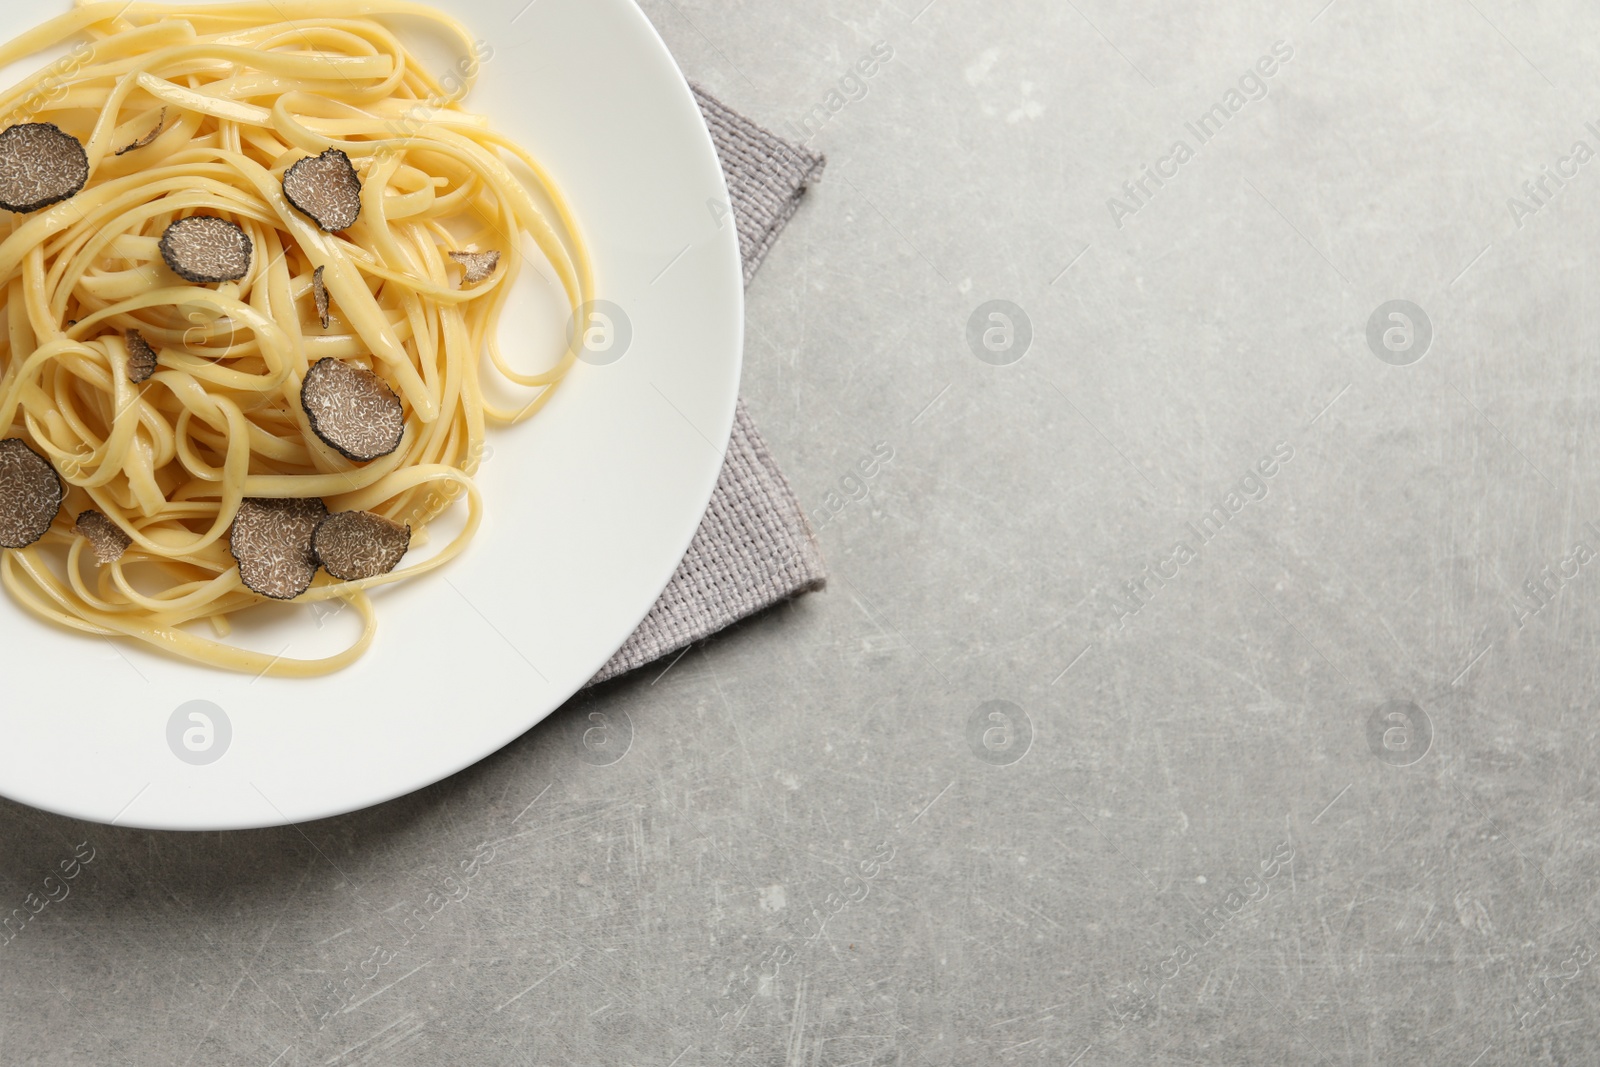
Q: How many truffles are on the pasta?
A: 12